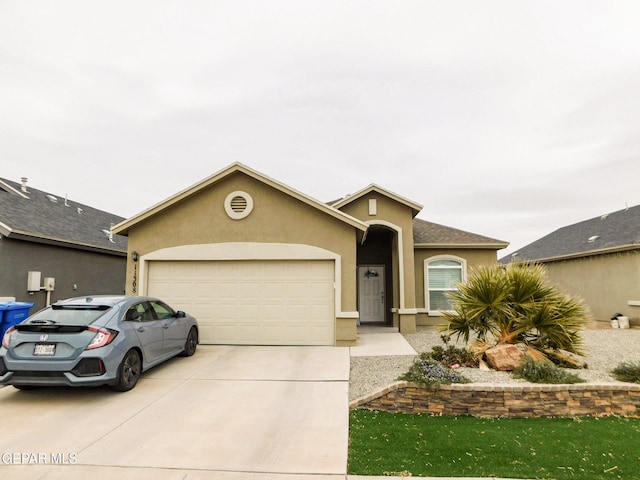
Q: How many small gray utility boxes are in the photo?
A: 2